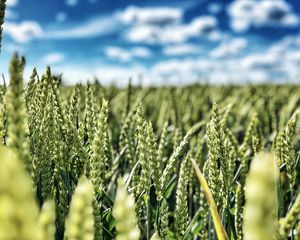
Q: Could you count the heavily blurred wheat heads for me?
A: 5